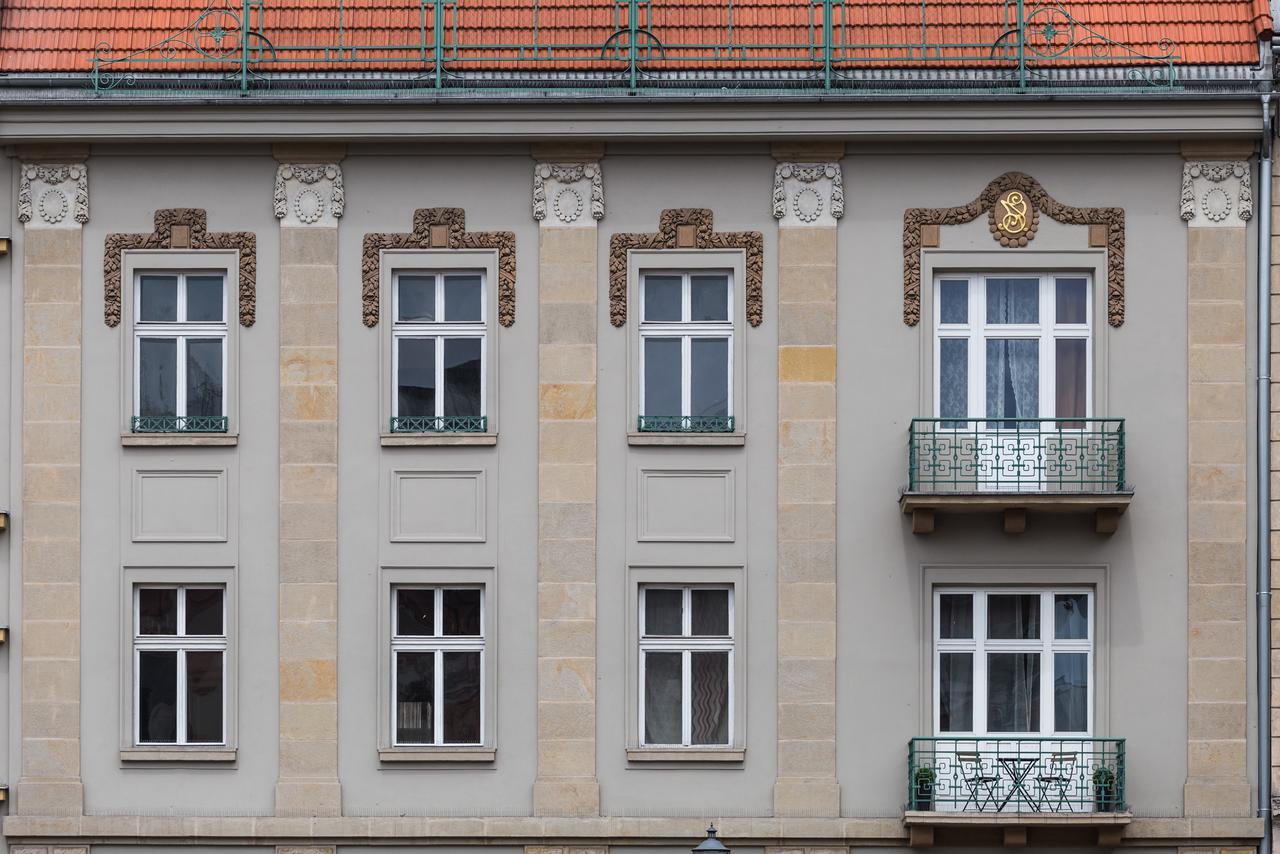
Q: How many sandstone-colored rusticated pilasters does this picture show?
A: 5